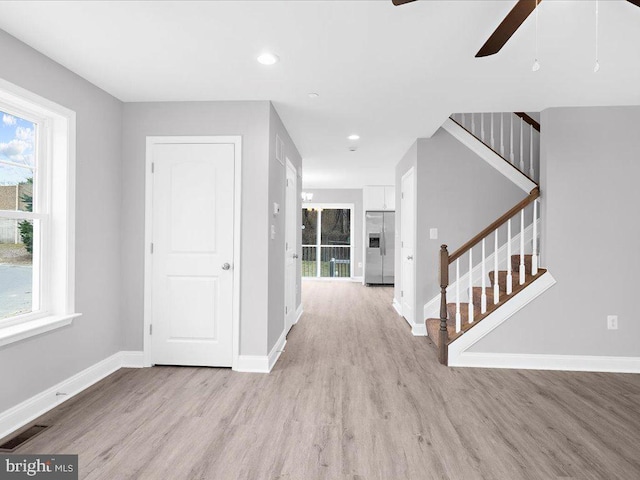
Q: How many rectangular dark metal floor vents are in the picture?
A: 1